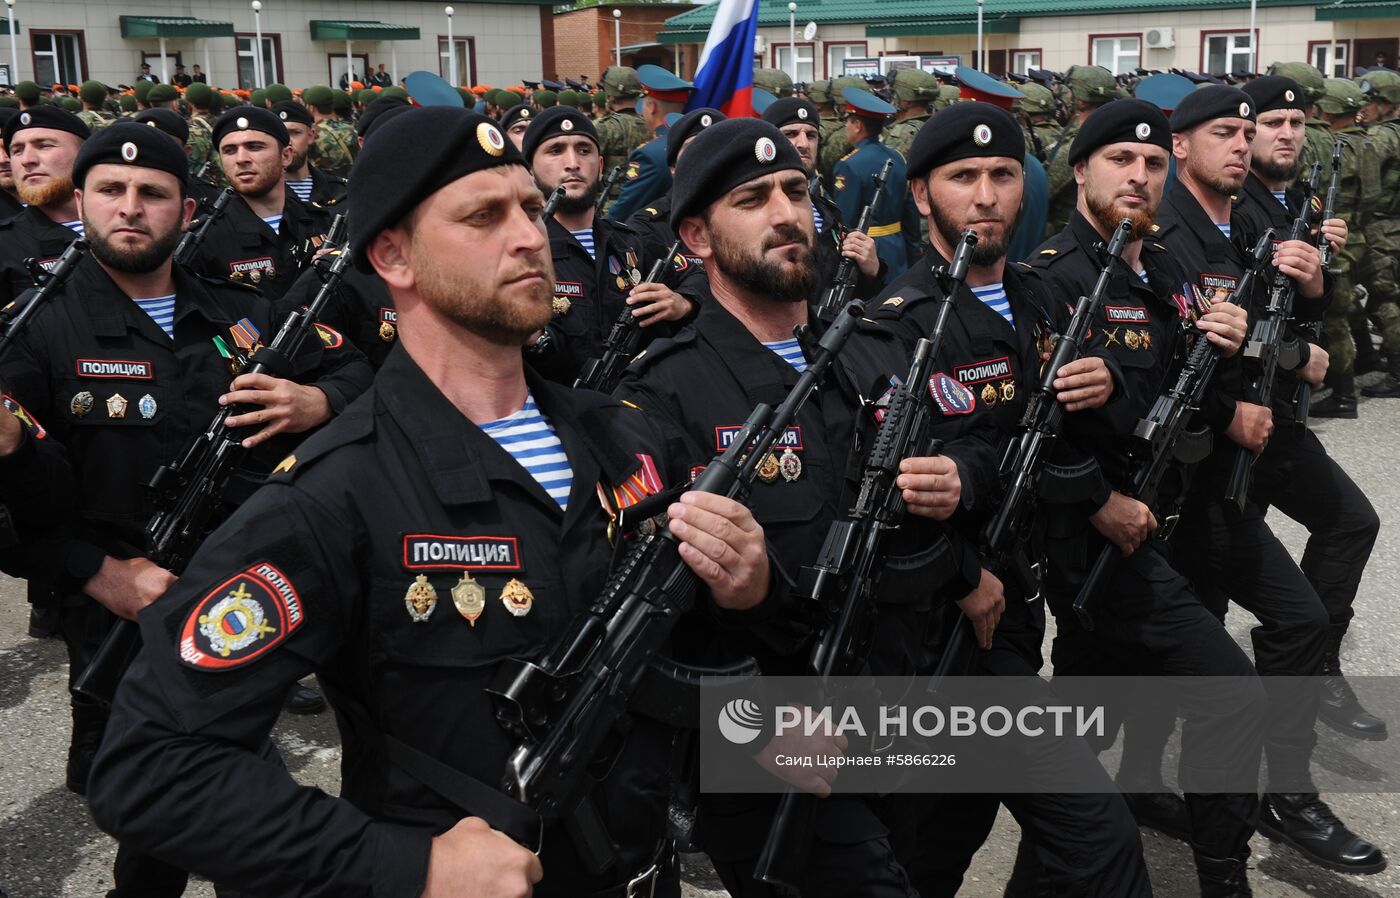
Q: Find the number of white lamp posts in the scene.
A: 7